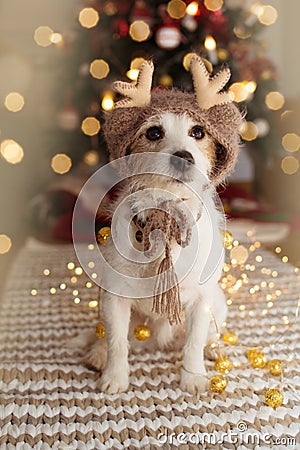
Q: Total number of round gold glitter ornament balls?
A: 11